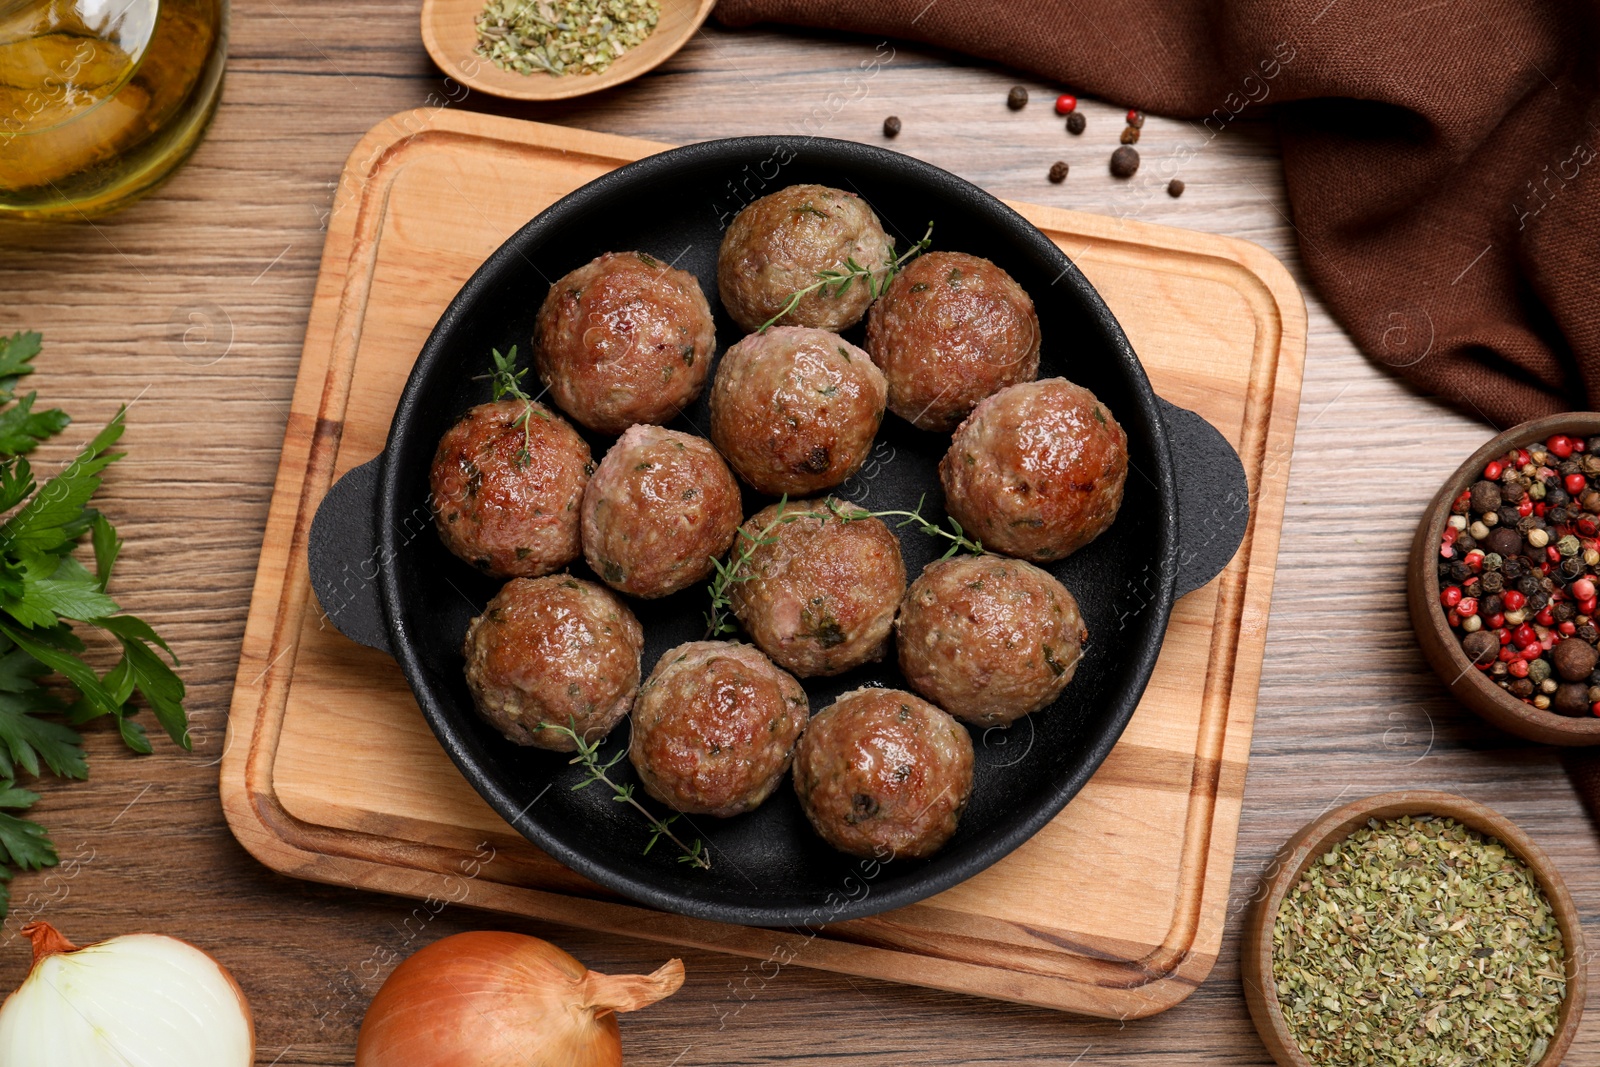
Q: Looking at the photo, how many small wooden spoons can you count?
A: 1